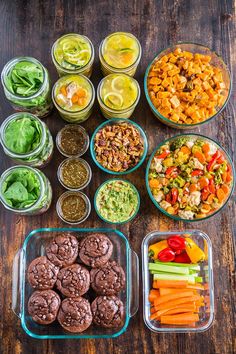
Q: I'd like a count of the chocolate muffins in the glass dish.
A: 8